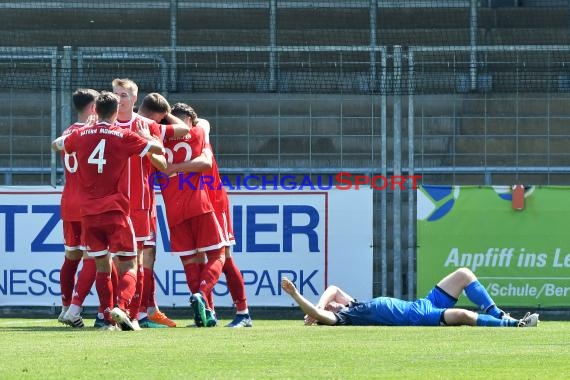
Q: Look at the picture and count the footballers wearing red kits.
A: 6